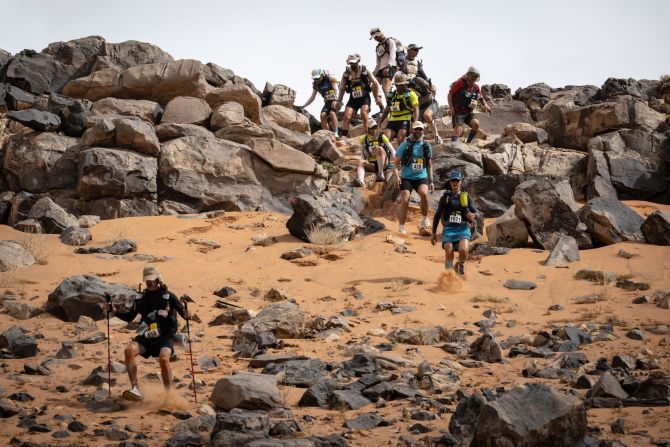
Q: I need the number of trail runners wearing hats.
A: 10